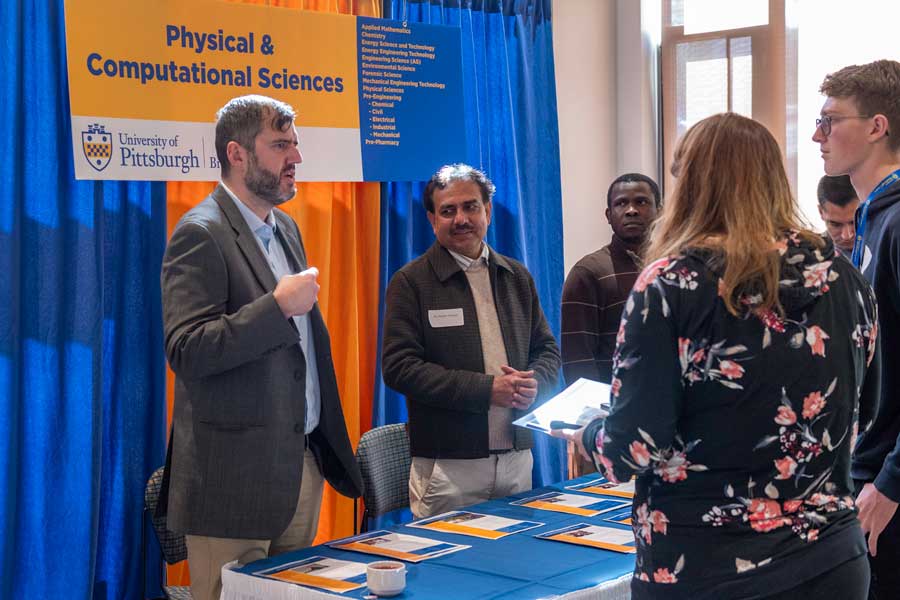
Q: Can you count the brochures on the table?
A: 7